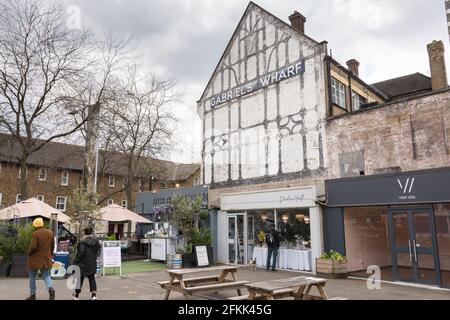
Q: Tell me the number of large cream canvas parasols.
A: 2